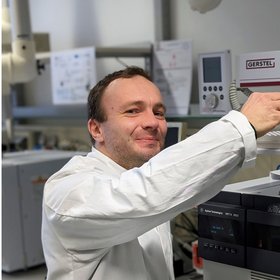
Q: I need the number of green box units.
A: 0